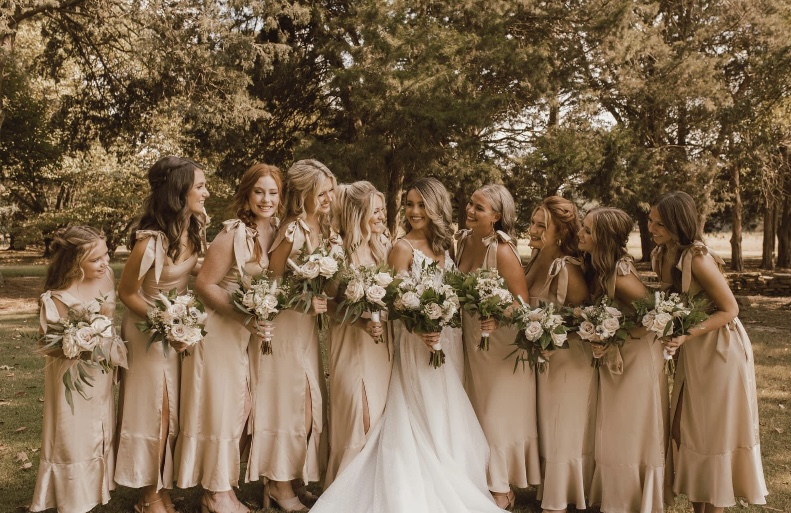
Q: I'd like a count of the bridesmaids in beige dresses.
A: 9